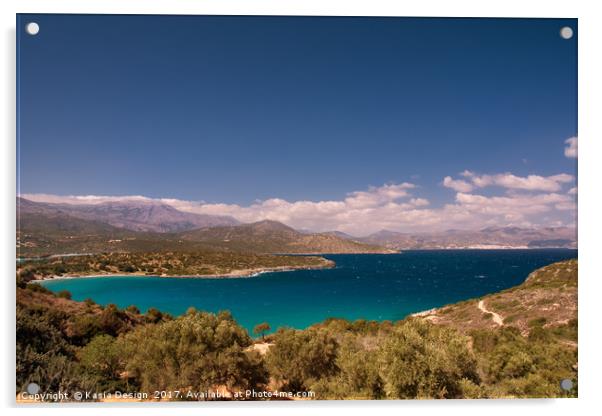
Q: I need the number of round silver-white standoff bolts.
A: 4